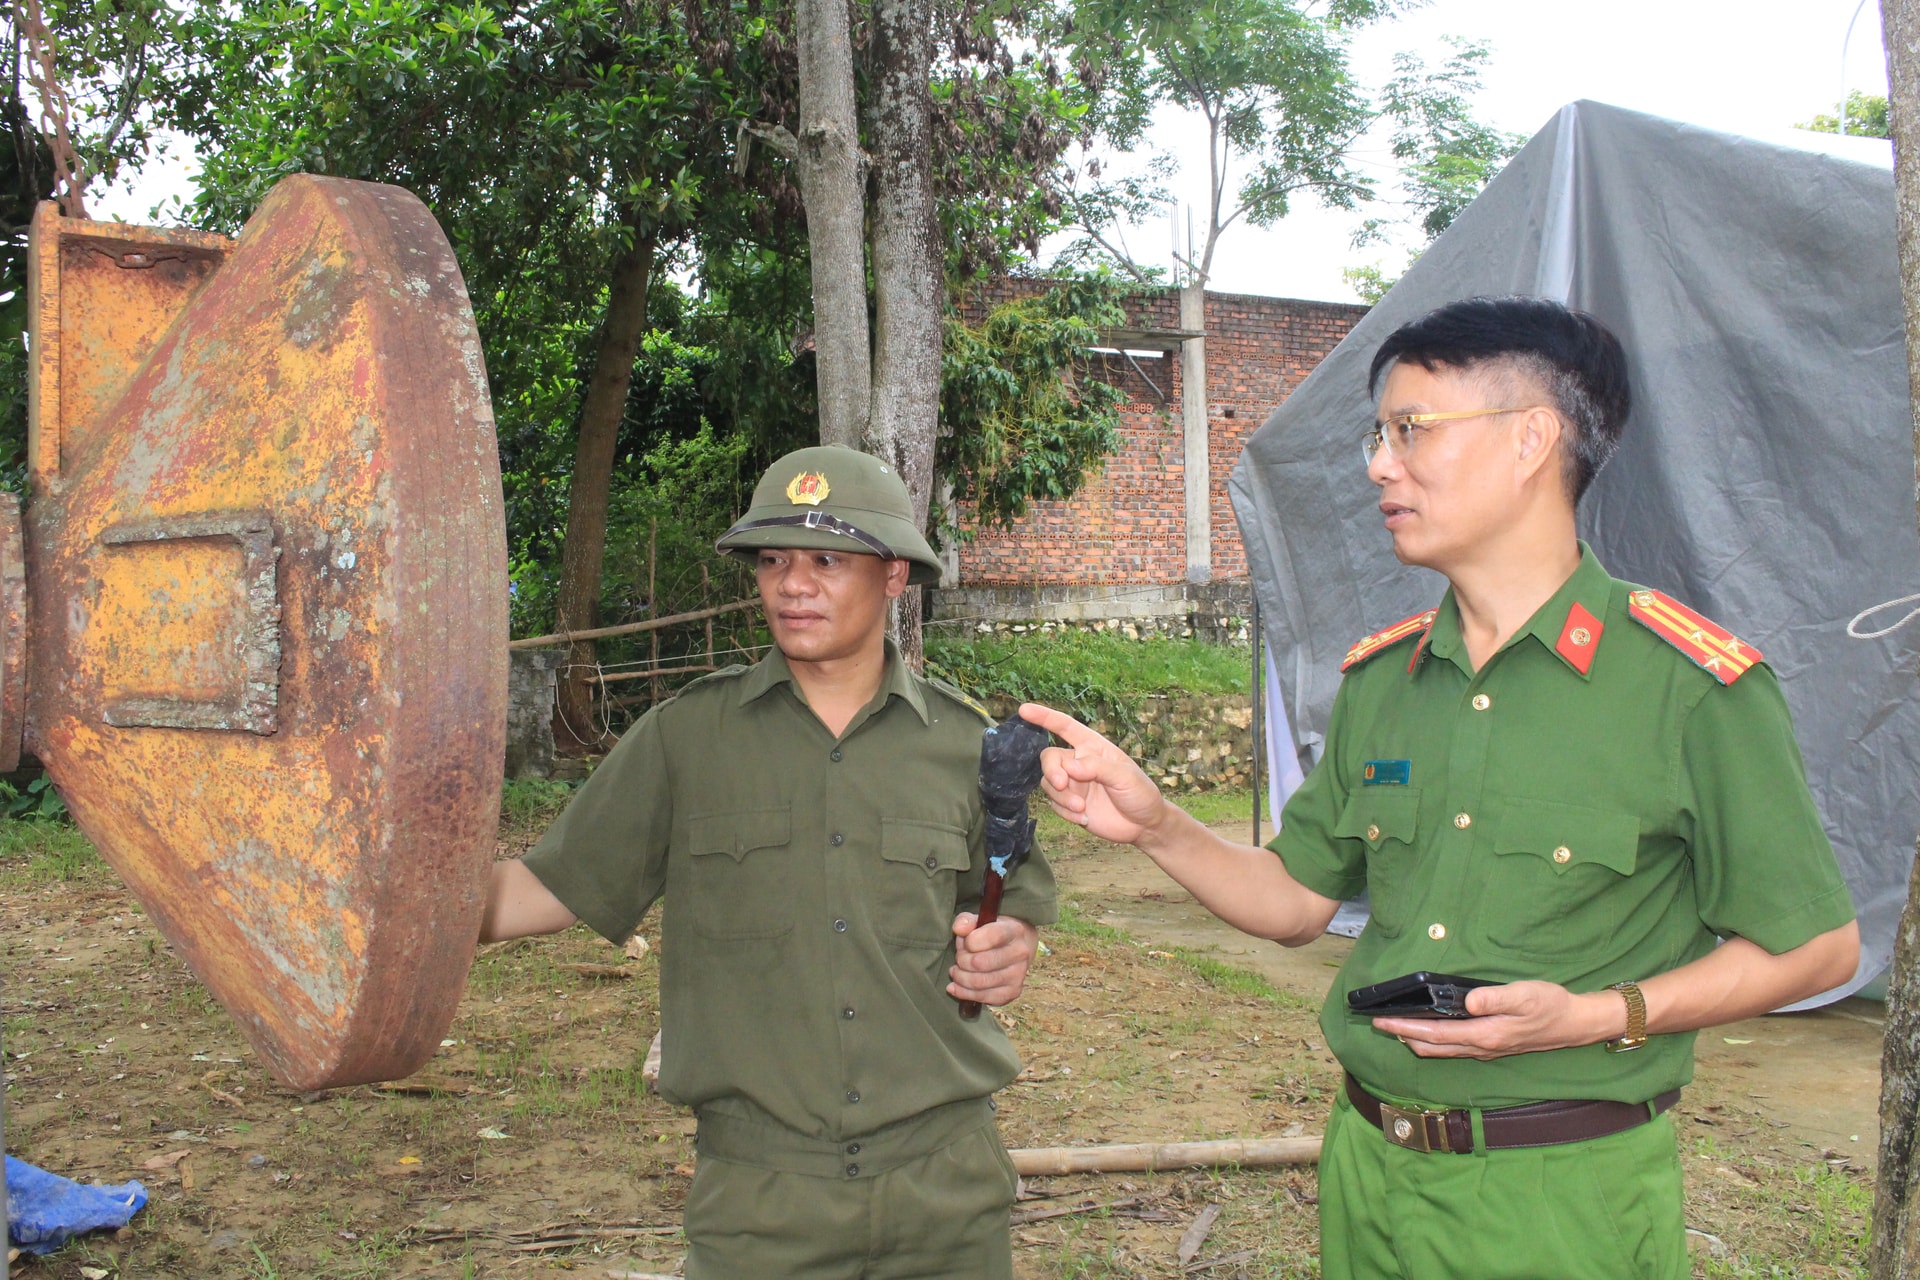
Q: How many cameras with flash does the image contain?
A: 0